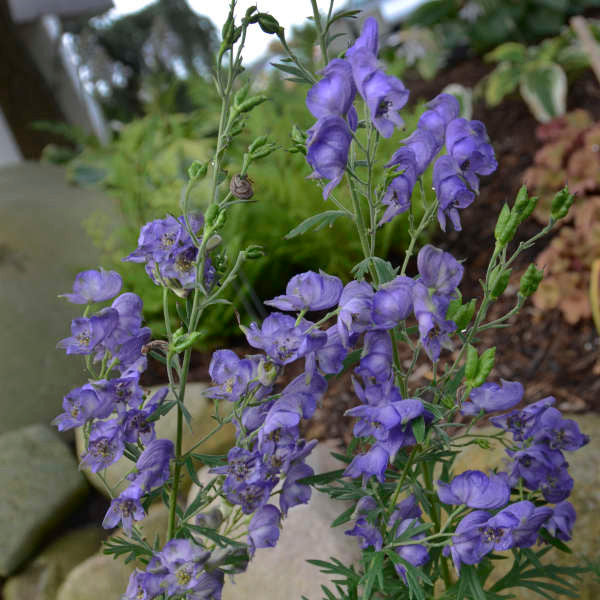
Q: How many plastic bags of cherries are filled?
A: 0